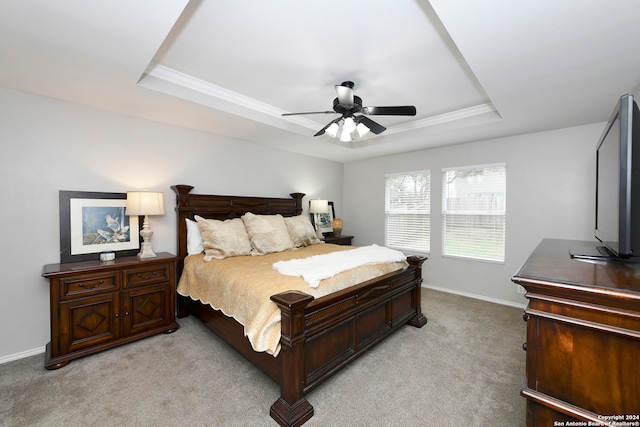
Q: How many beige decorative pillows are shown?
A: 3